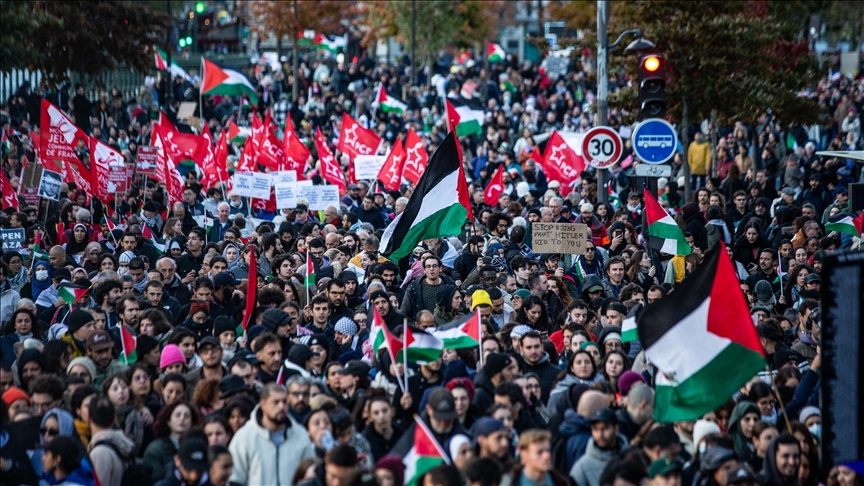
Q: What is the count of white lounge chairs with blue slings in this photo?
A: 0